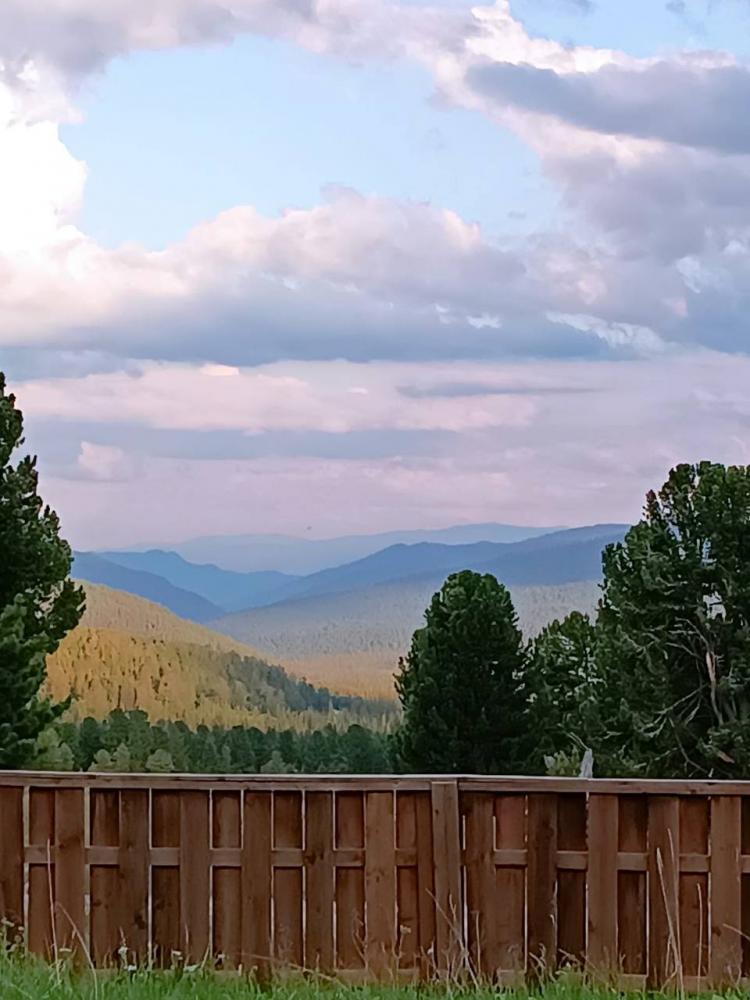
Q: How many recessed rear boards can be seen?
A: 12